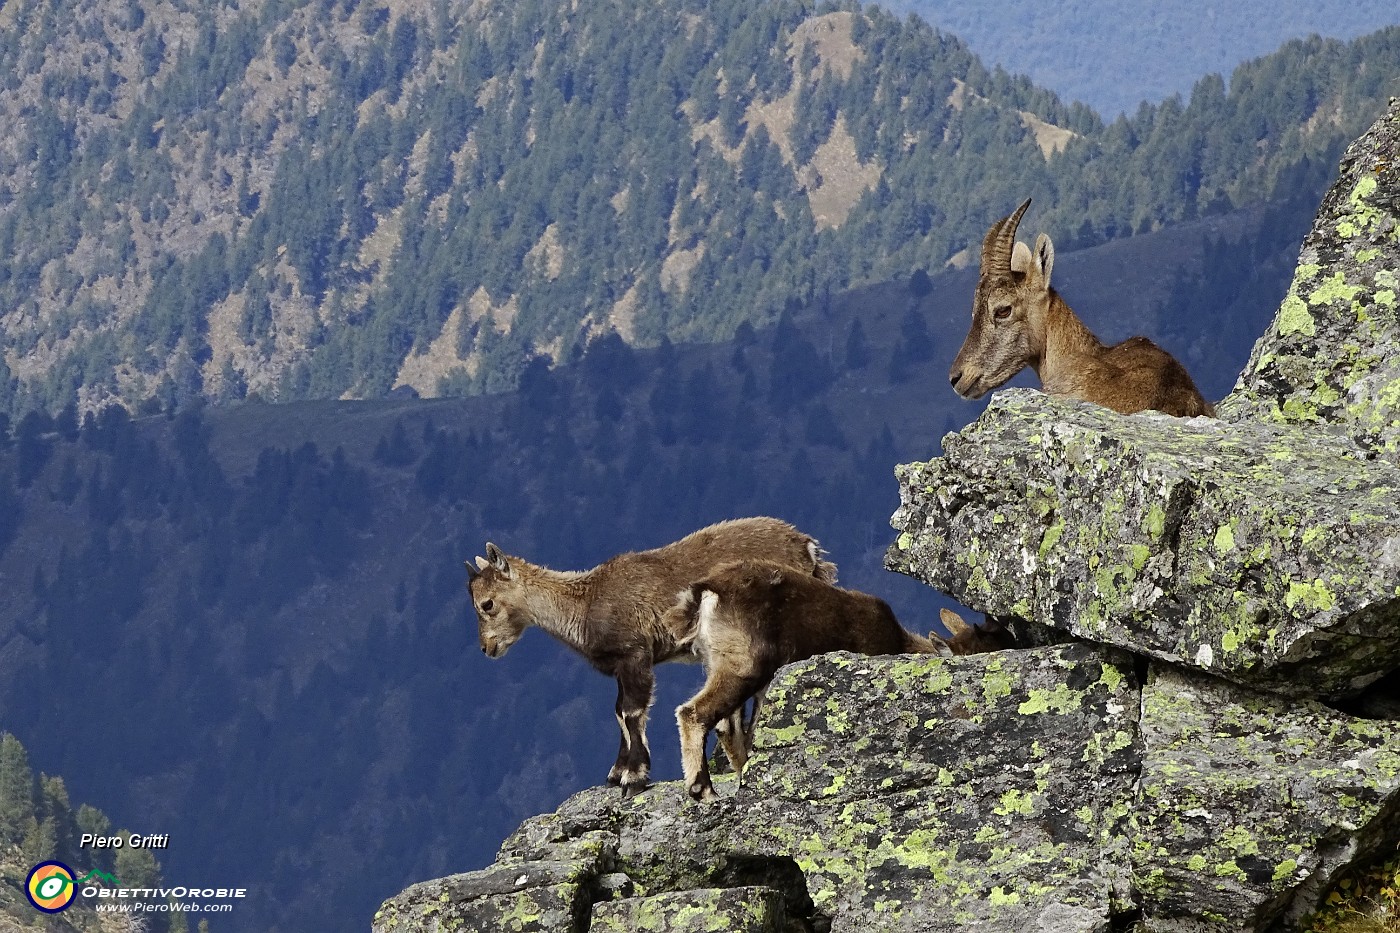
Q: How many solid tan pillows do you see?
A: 0